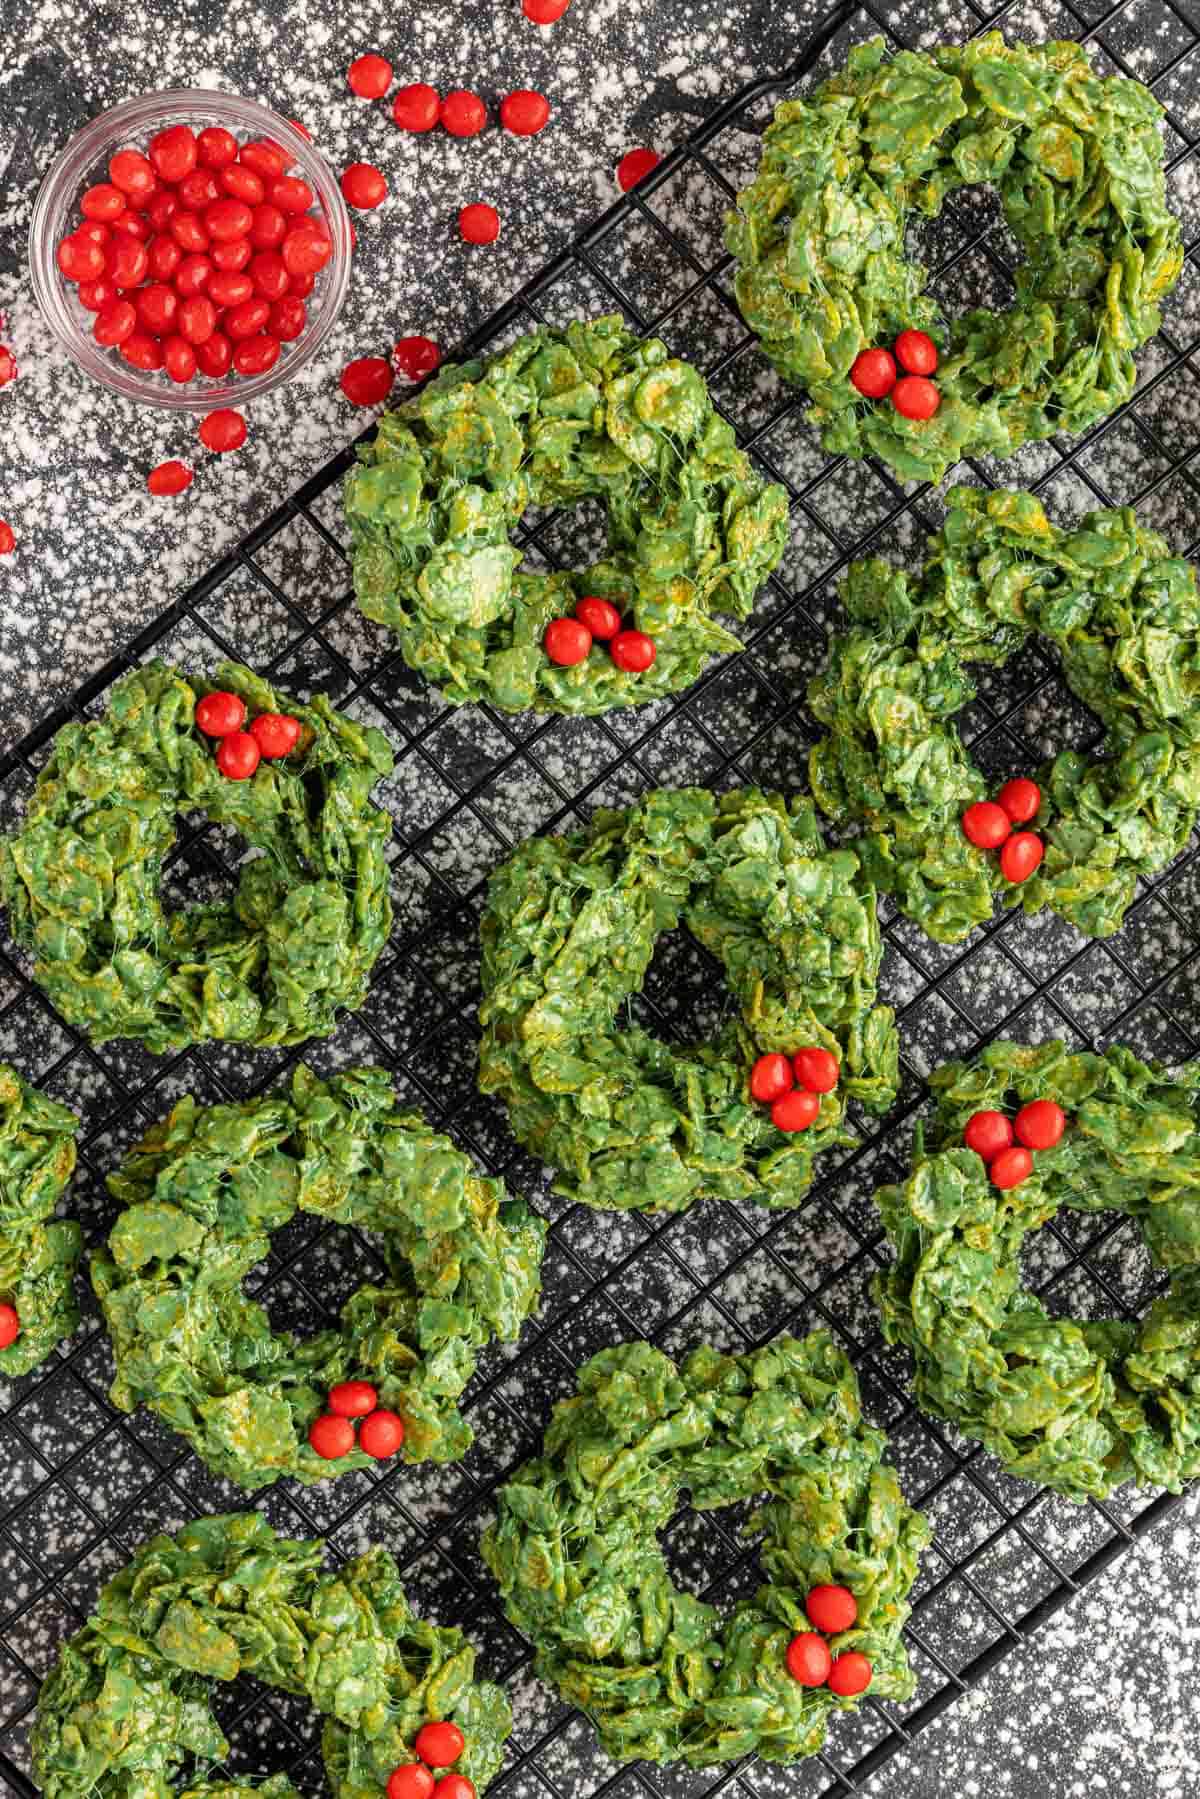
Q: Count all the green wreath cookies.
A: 10